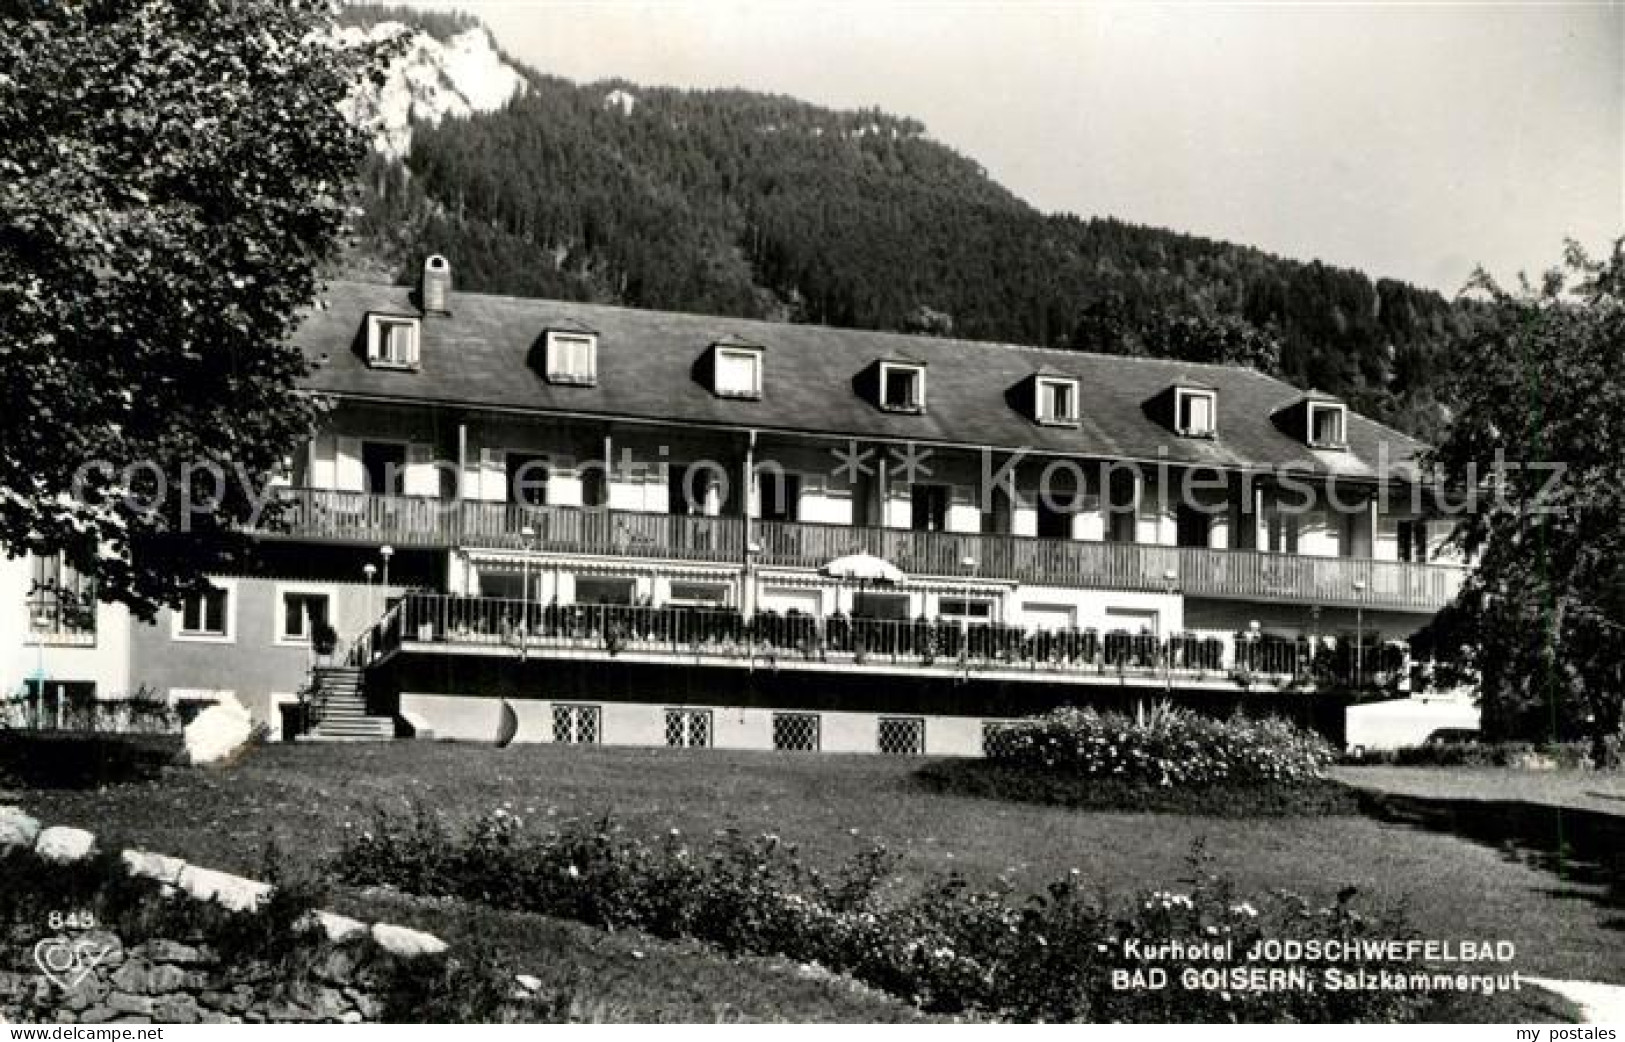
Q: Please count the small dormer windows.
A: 7